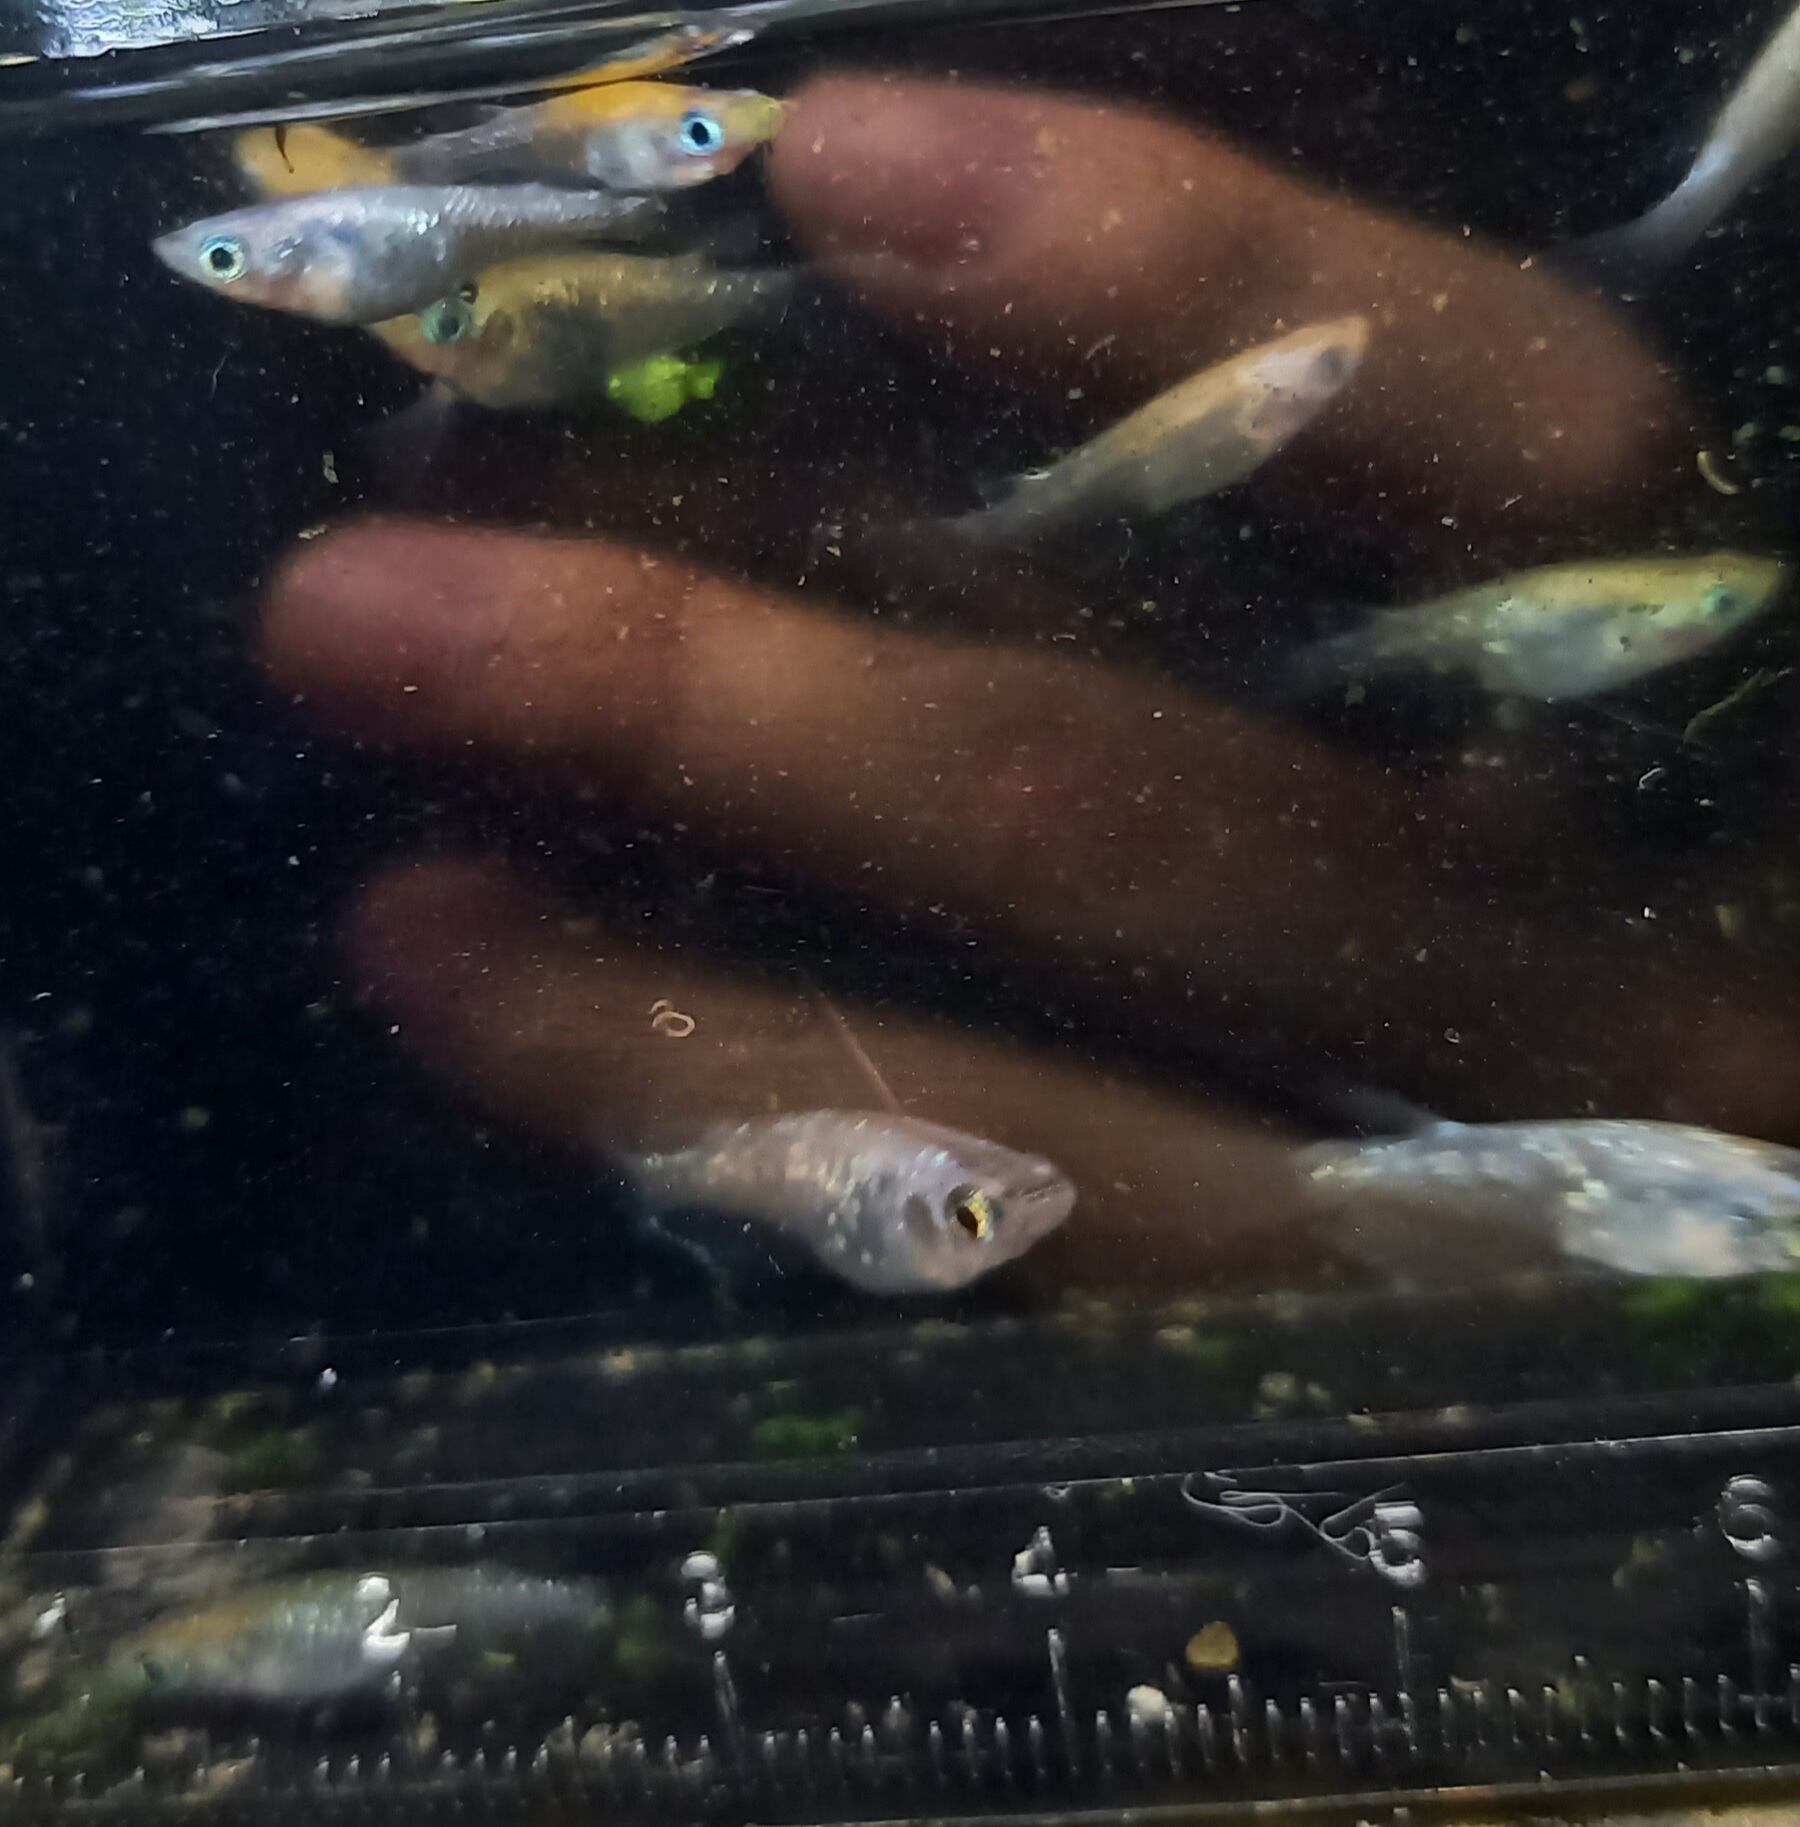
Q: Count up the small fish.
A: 9